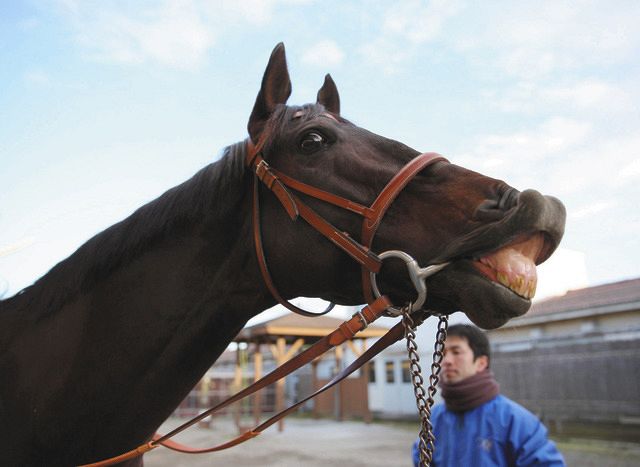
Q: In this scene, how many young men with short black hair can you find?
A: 1